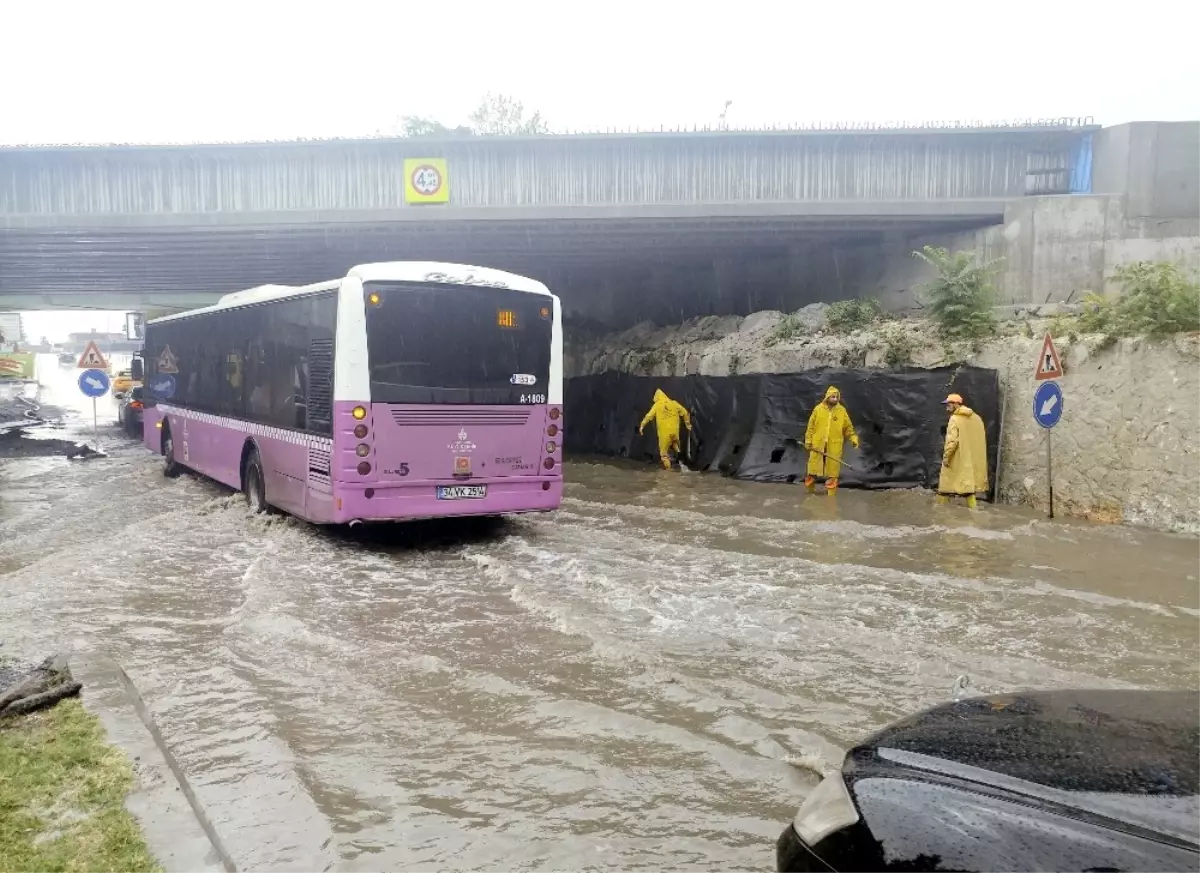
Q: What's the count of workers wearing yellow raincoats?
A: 3